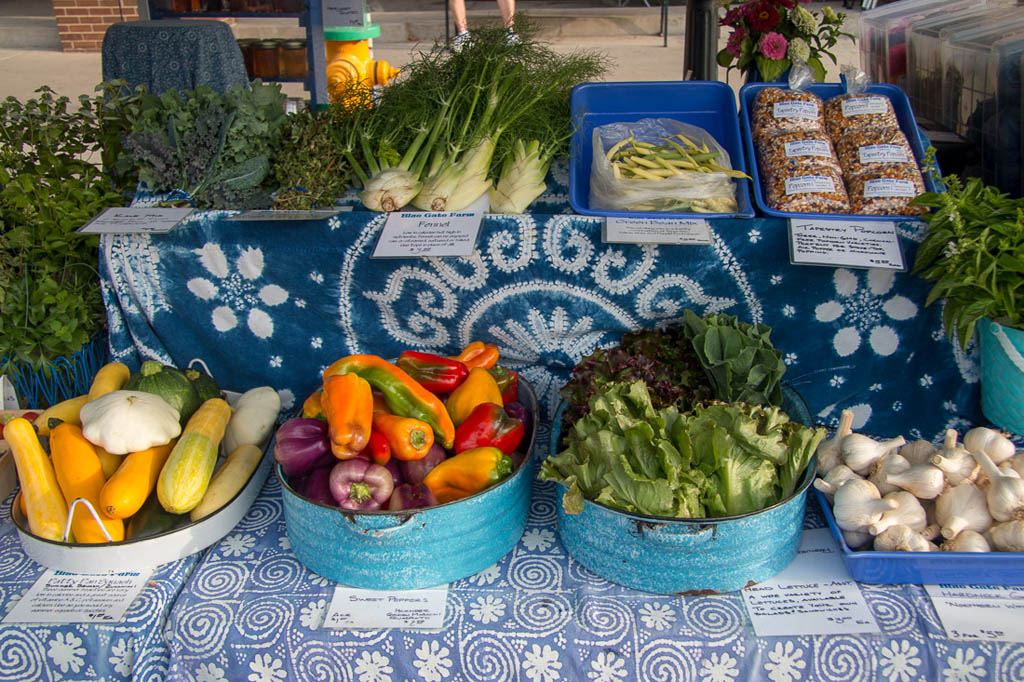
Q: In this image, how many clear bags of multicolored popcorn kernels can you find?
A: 6